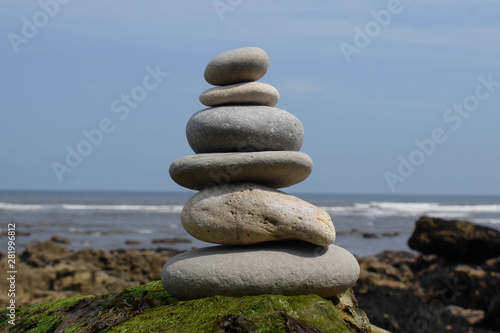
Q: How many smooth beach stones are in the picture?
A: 6